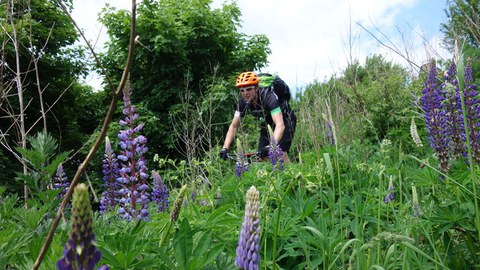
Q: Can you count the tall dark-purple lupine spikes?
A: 3